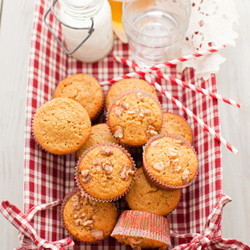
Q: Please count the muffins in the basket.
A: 11